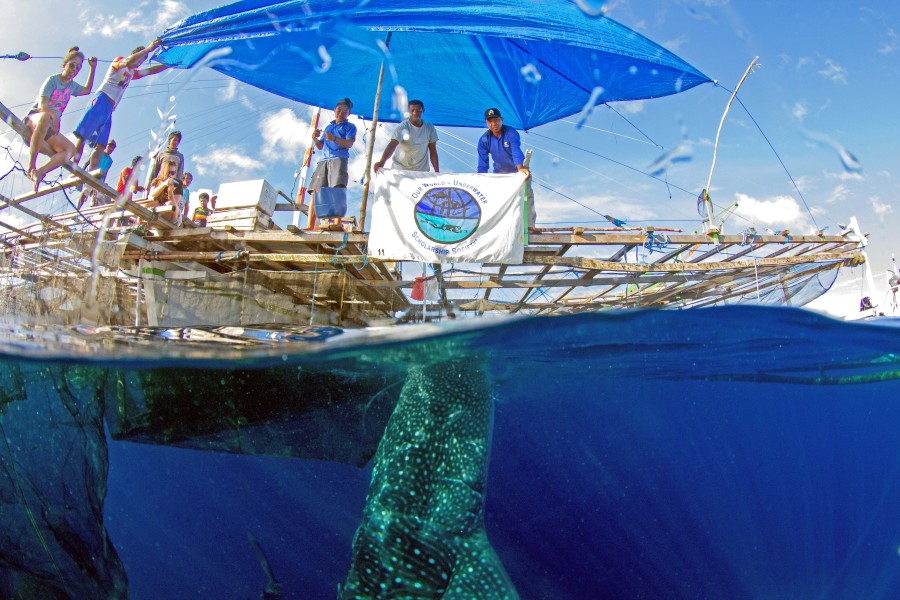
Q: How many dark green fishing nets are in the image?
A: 2